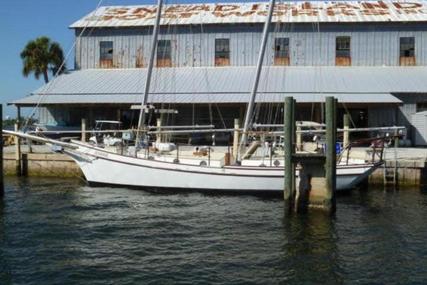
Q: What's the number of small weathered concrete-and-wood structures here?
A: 1